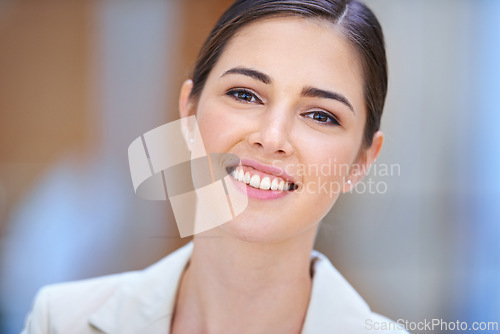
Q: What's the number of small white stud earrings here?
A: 2